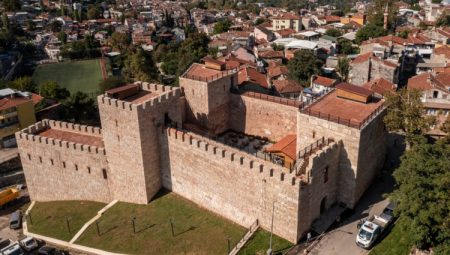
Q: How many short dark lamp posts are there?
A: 6